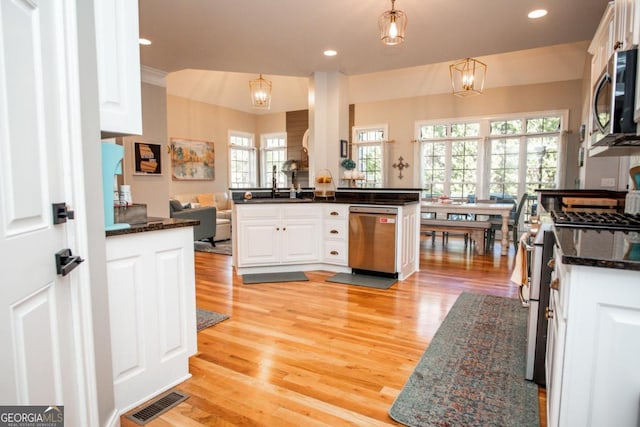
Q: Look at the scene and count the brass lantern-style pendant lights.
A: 3